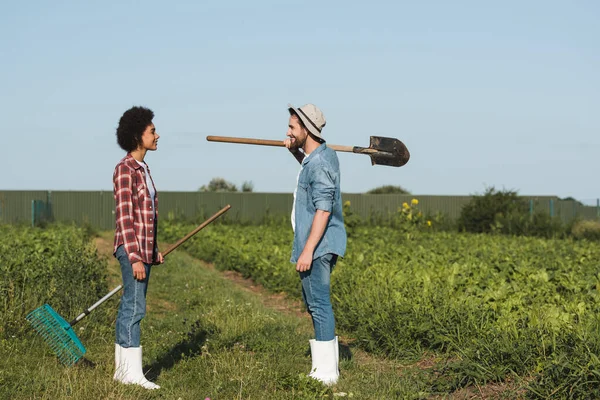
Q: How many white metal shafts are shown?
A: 1